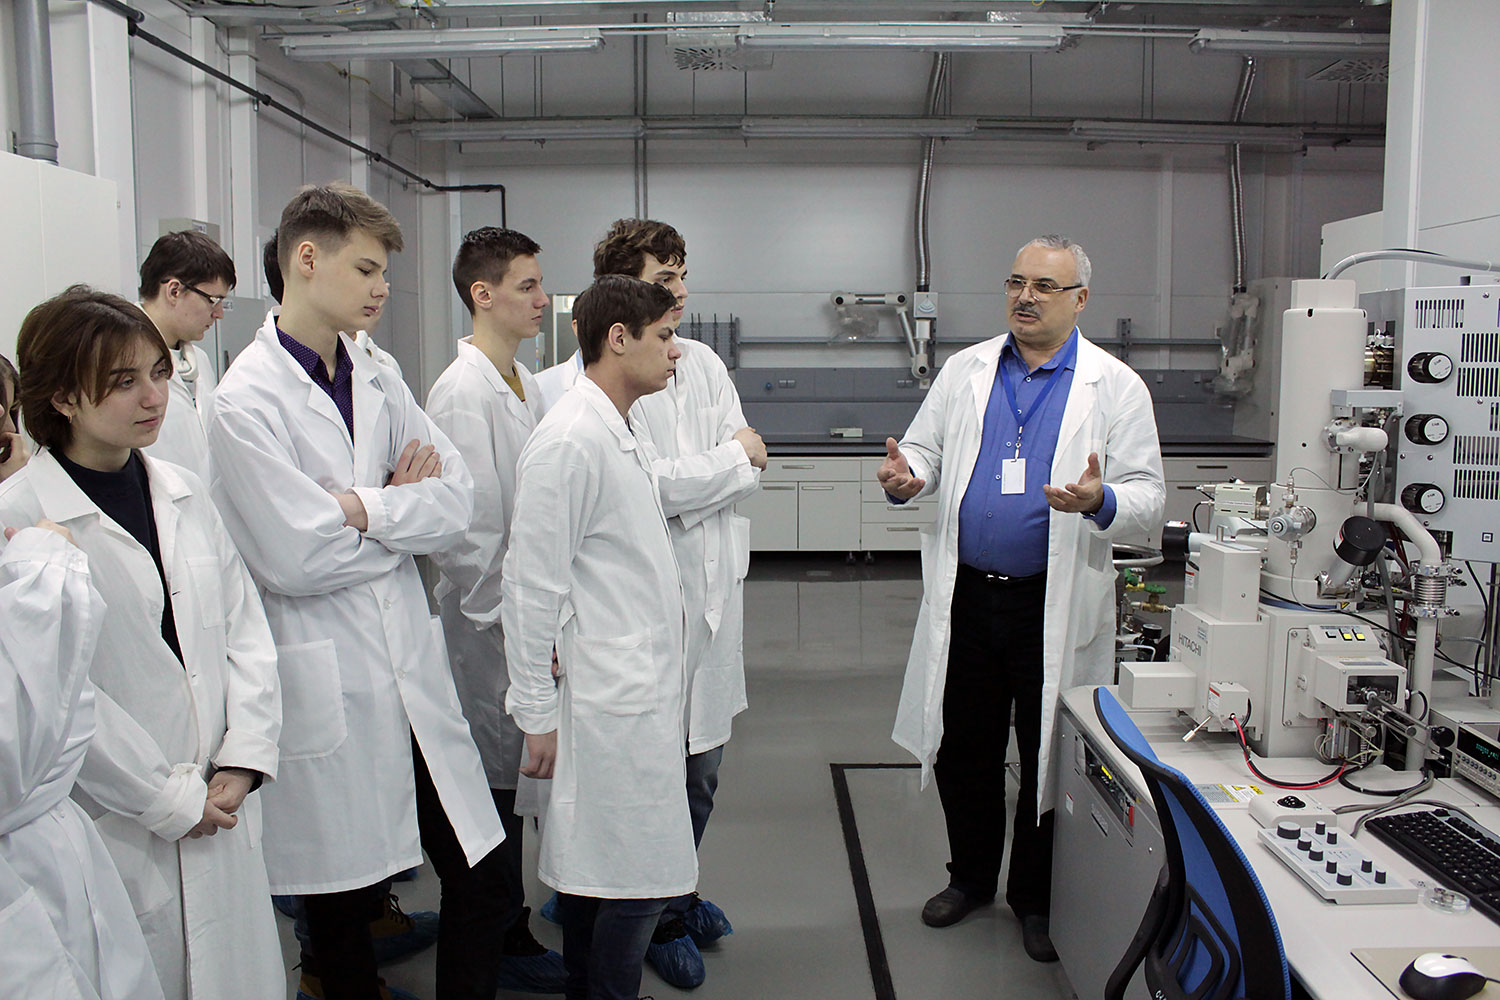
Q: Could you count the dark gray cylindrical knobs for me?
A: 9